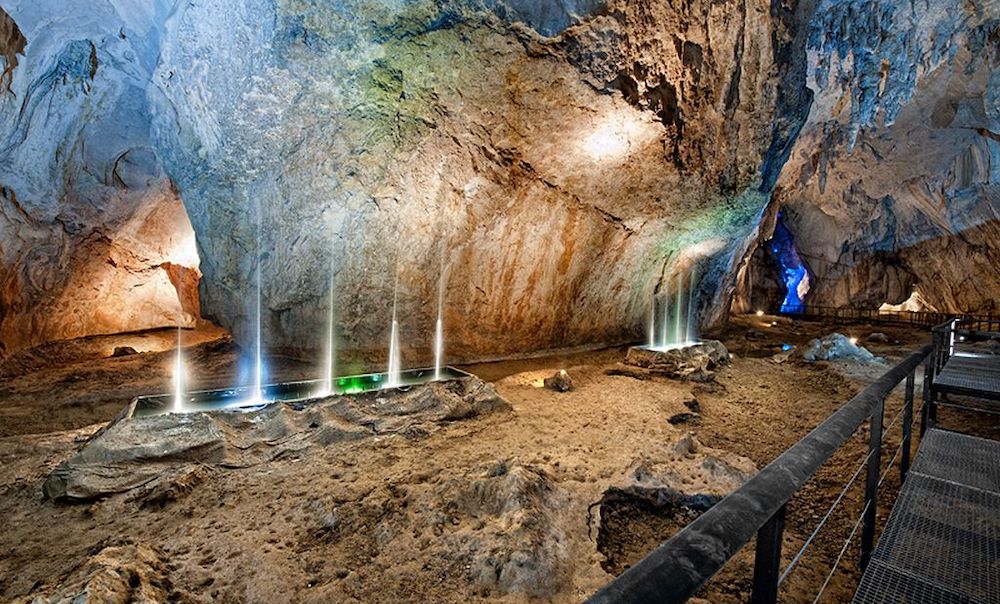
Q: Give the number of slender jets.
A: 9